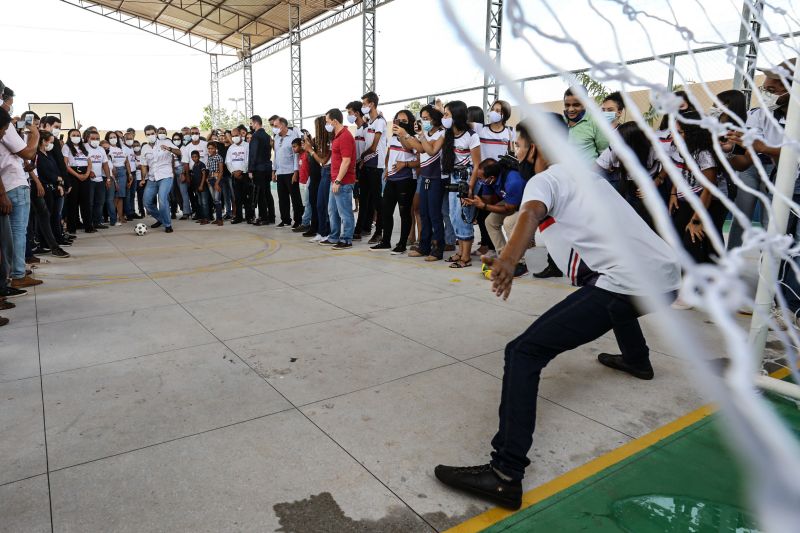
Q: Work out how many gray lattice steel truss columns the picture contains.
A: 6